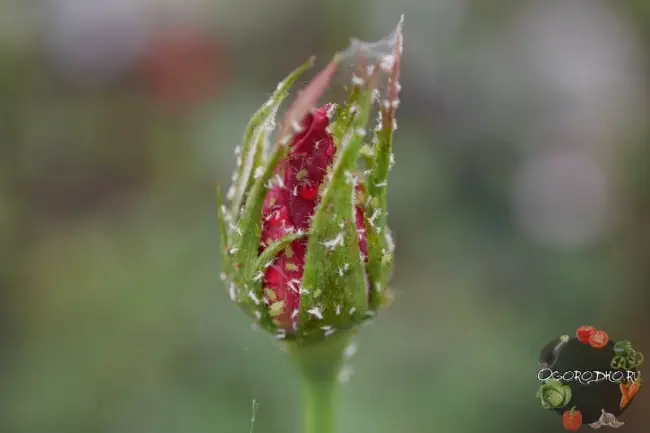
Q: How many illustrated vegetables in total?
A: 7